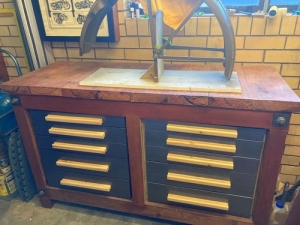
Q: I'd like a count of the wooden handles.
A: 10